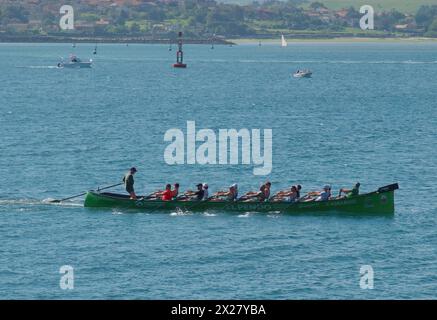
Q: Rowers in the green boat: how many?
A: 13